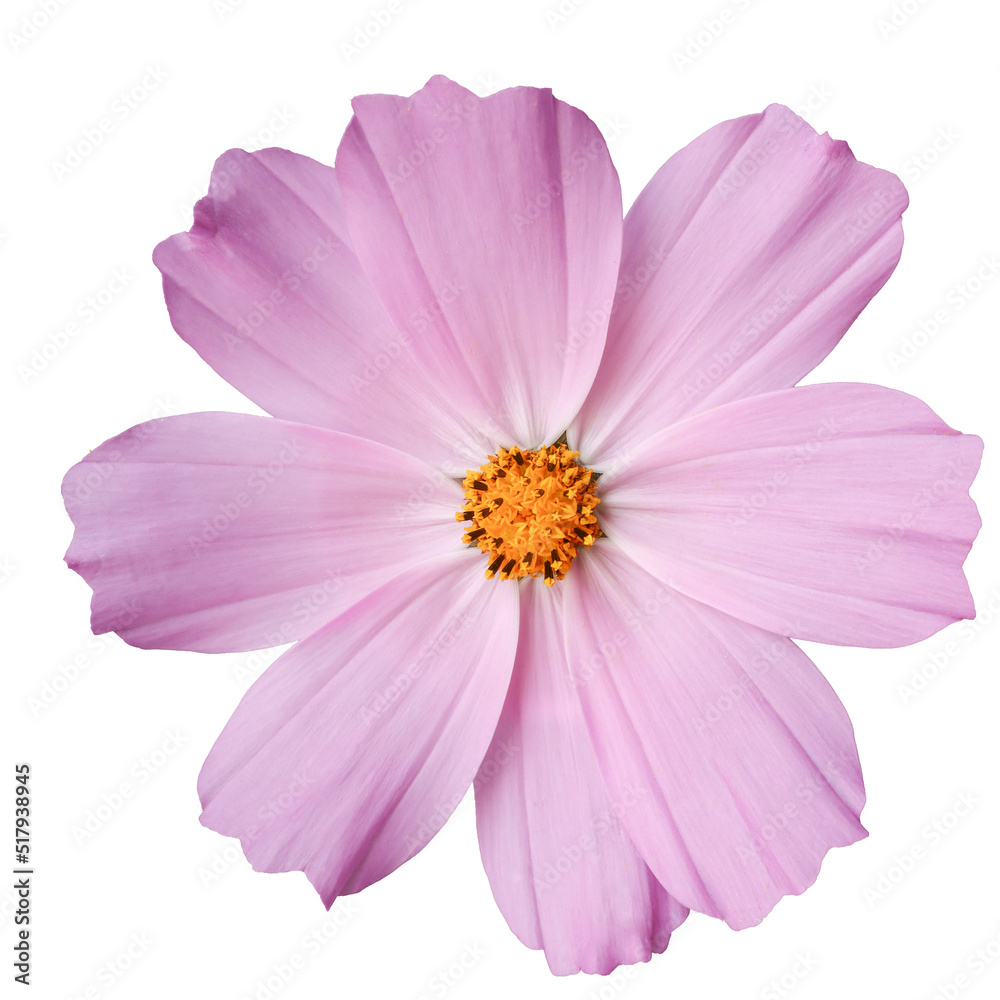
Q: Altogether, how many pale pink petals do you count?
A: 8